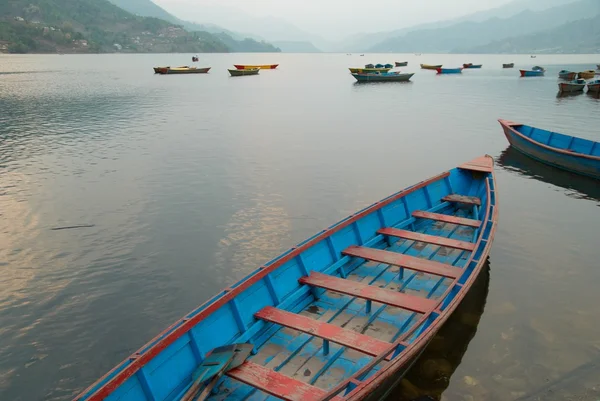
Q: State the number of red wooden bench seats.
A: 7